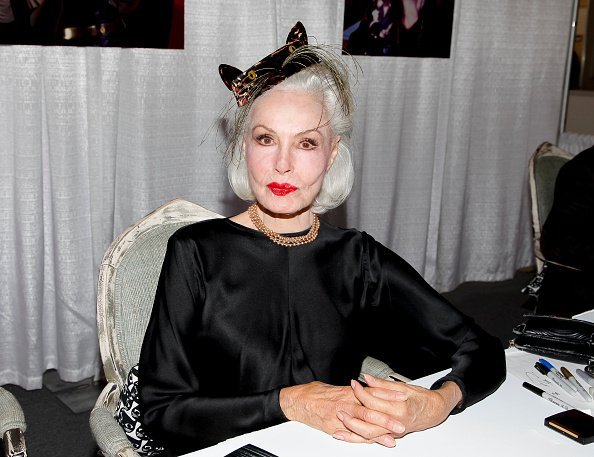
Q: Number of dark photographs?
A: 2